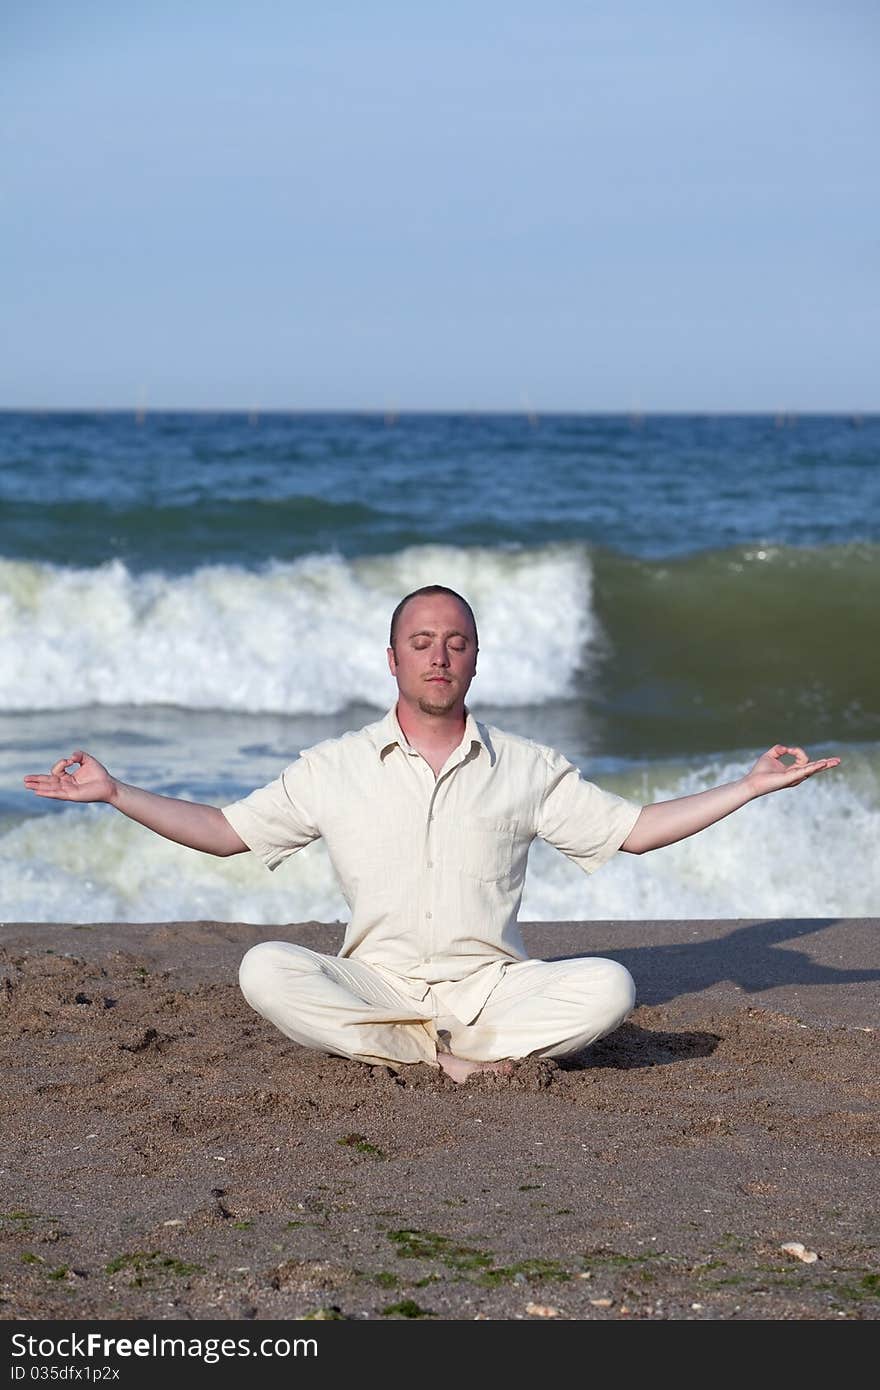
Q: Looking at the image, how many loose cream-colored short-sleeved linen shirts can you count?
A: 1